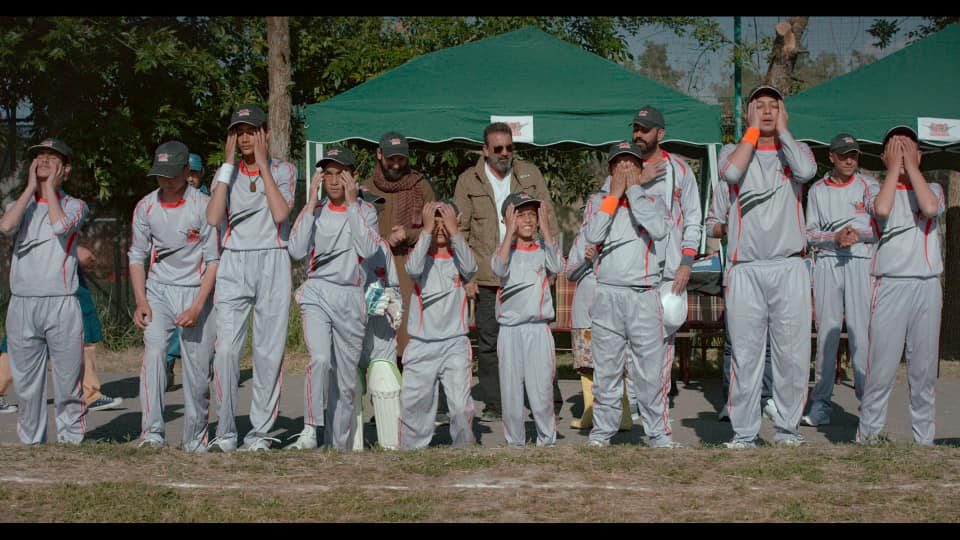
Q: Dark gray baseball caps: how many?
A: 13